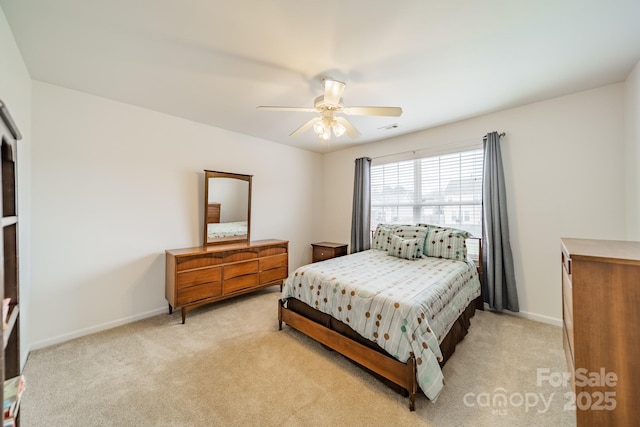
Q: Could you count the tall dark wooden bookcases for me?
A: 1